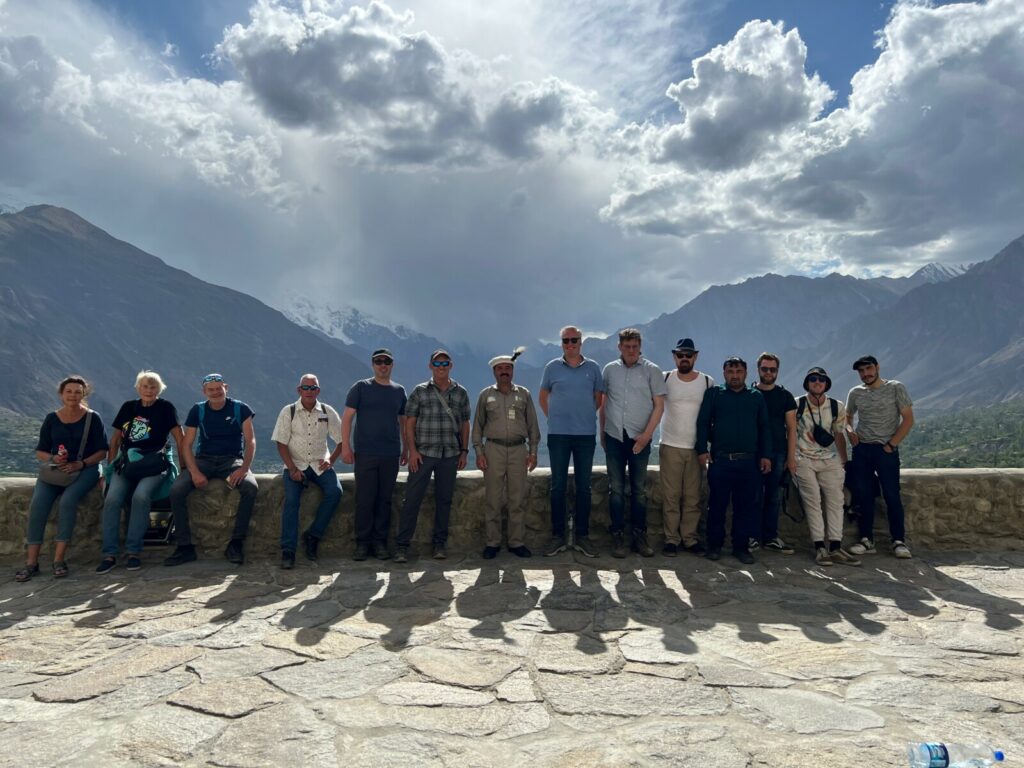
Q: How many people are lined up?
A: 14